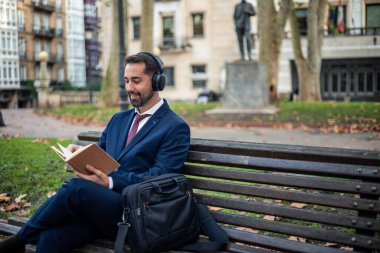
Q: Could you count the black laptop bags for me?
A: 1